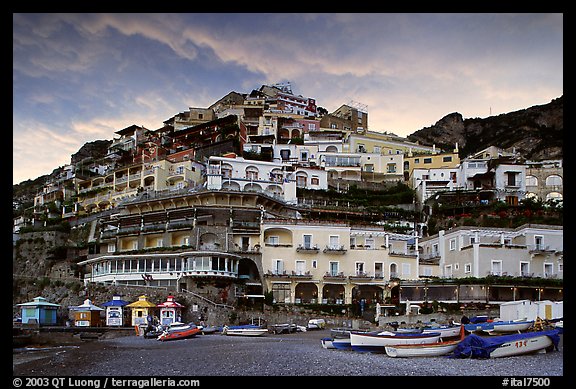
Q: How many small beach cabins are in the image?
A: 5